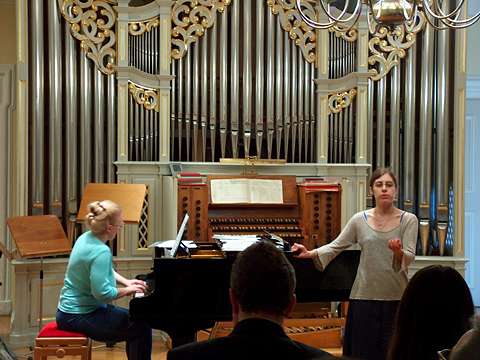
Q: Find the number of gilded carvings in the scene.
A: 8